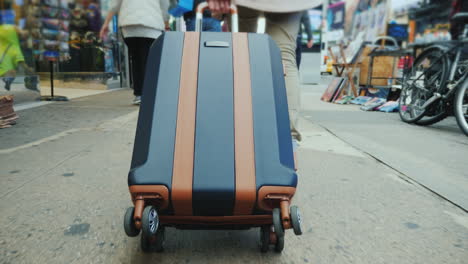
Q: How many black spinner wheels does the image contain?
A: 8